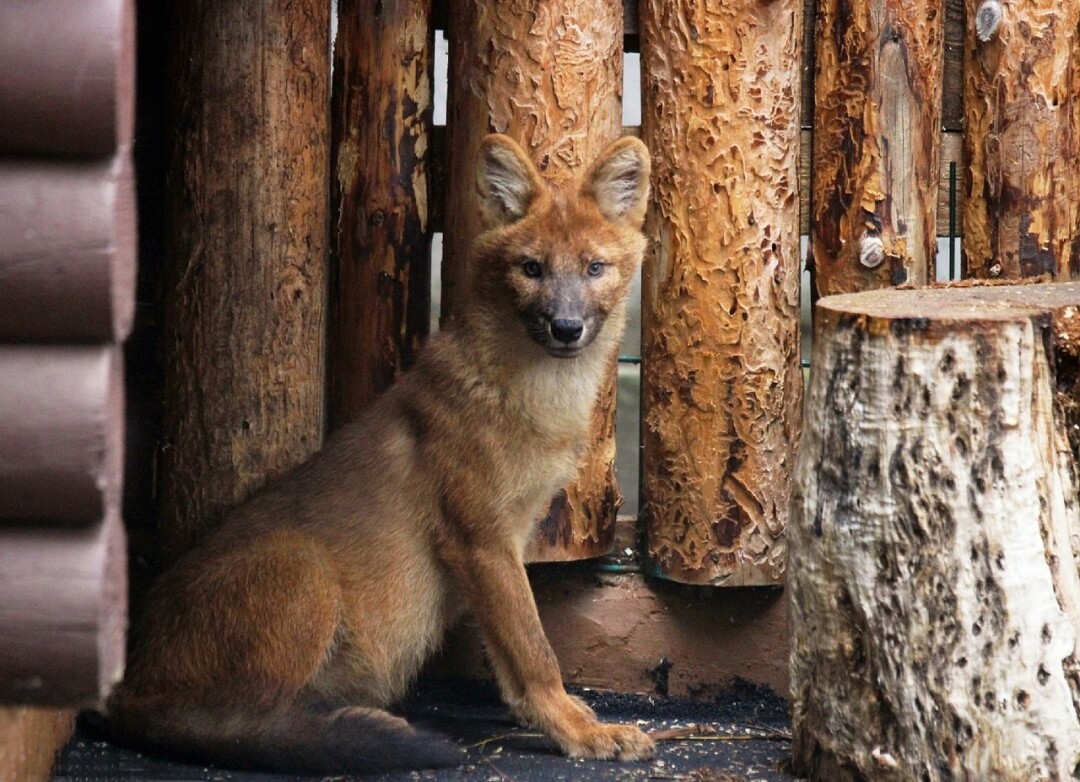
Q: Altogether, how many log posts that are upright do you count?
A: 6